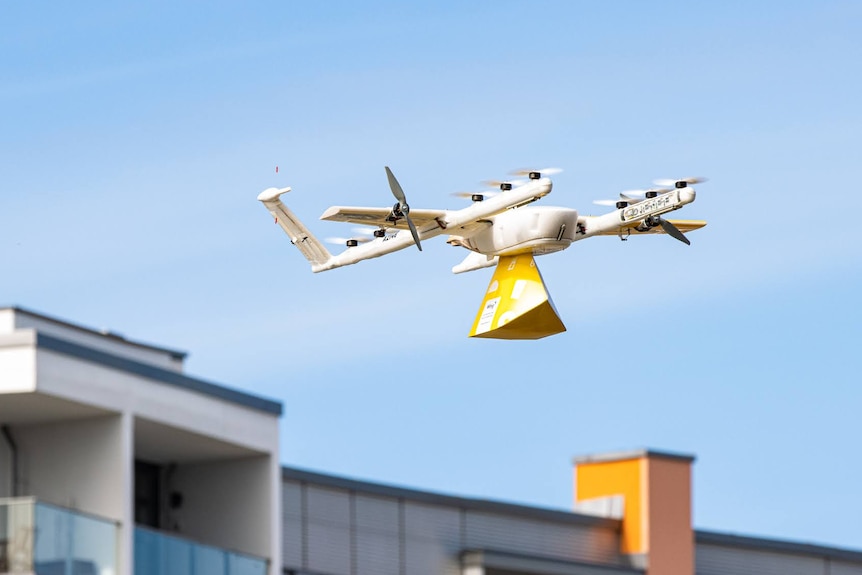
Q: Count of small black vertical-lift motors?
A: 8